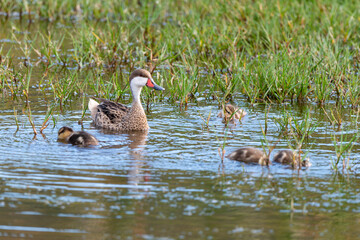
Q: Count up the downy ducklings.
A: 4